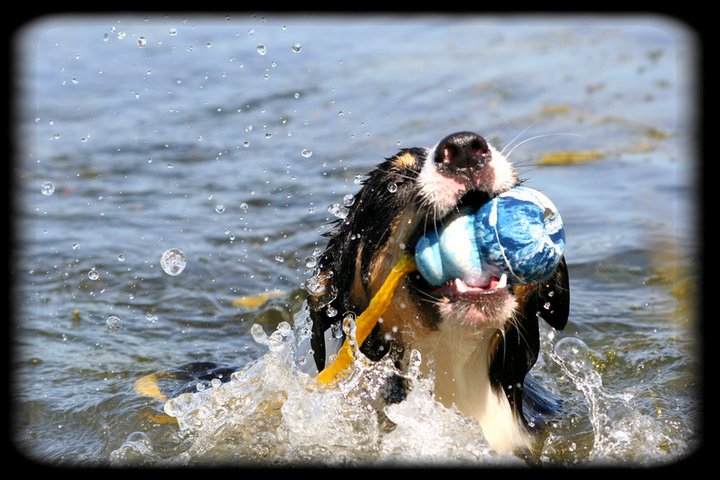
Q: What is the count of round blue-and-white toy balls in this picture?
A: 1